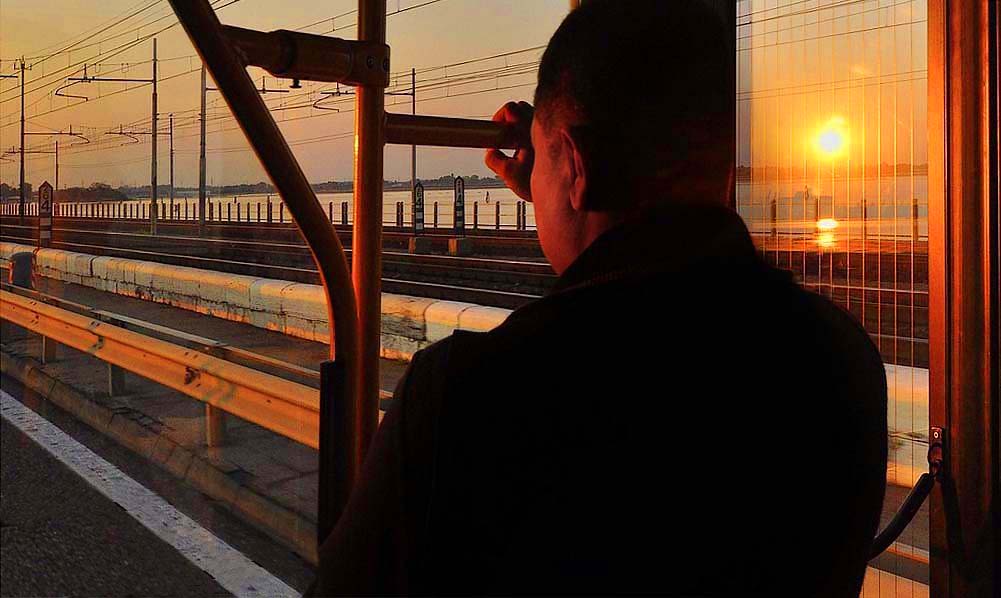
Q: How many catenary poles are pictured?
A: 6